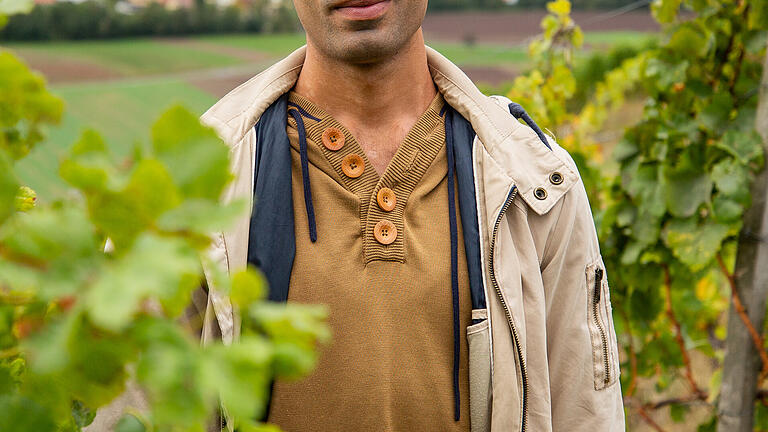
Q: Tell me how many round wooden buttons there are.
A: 4